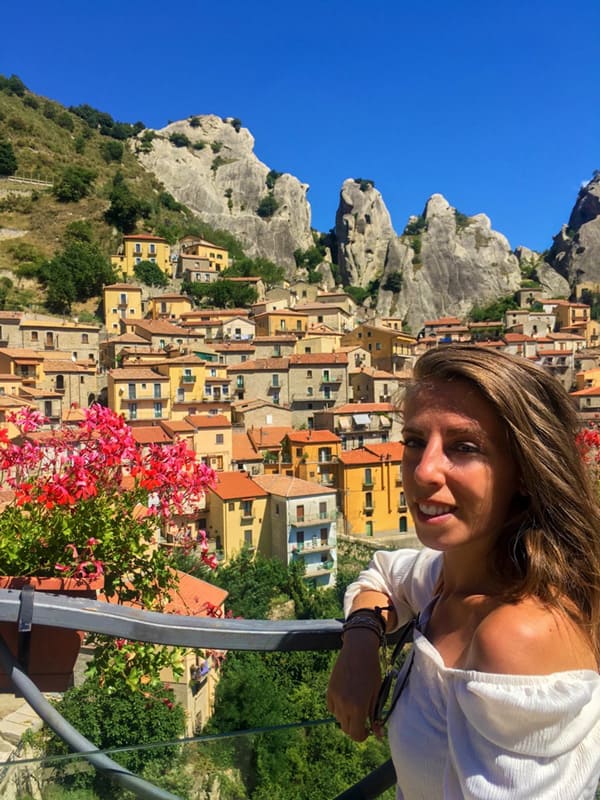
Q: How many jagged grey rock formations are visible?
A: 4